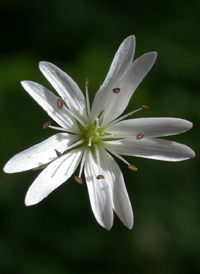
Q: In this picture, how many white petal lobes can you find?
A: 10